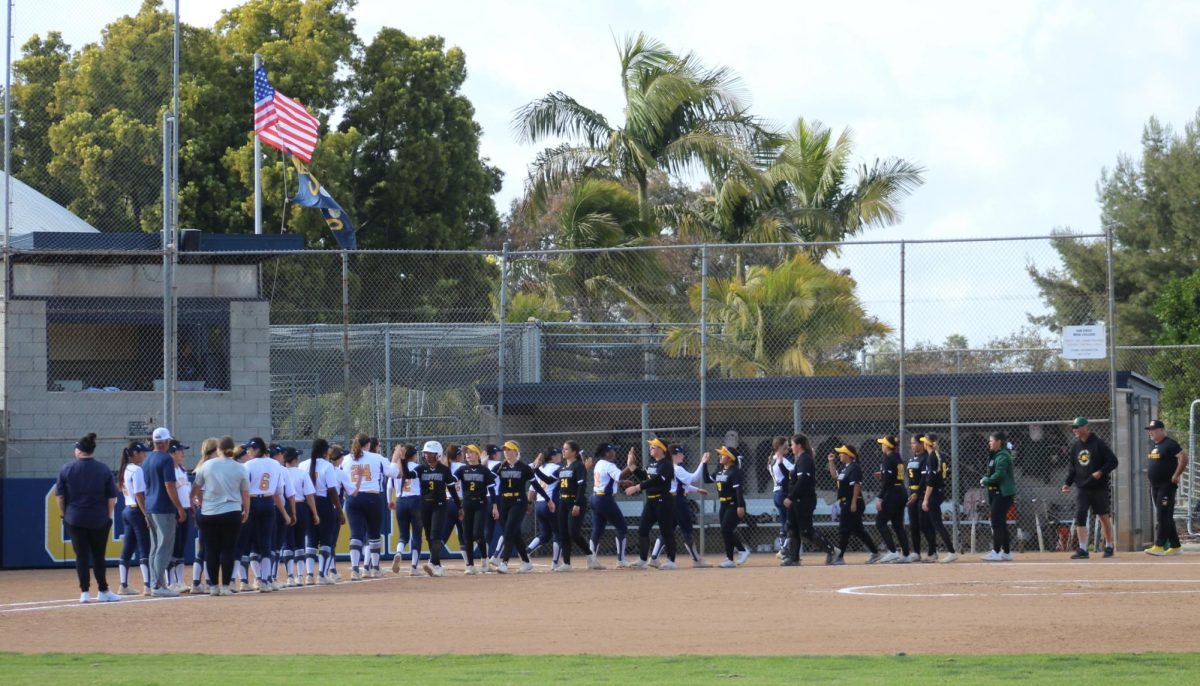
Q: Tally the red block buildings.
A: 0